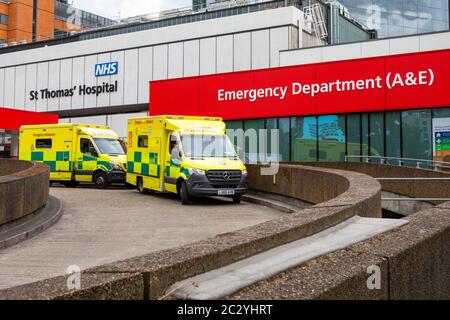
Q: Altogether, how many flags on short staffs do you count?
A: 0